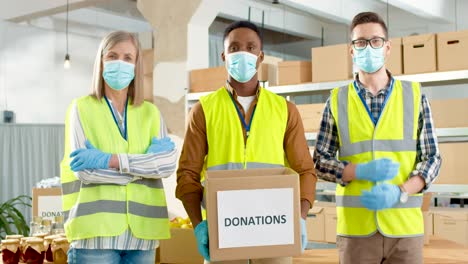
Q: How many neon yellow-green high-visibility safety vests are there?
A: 3